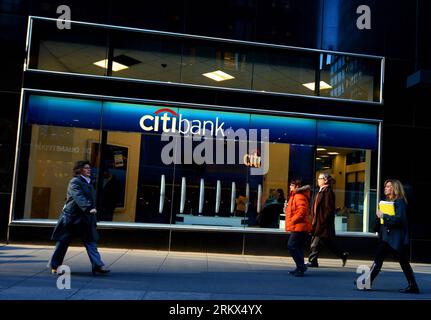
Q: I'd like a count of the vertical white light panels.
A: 7